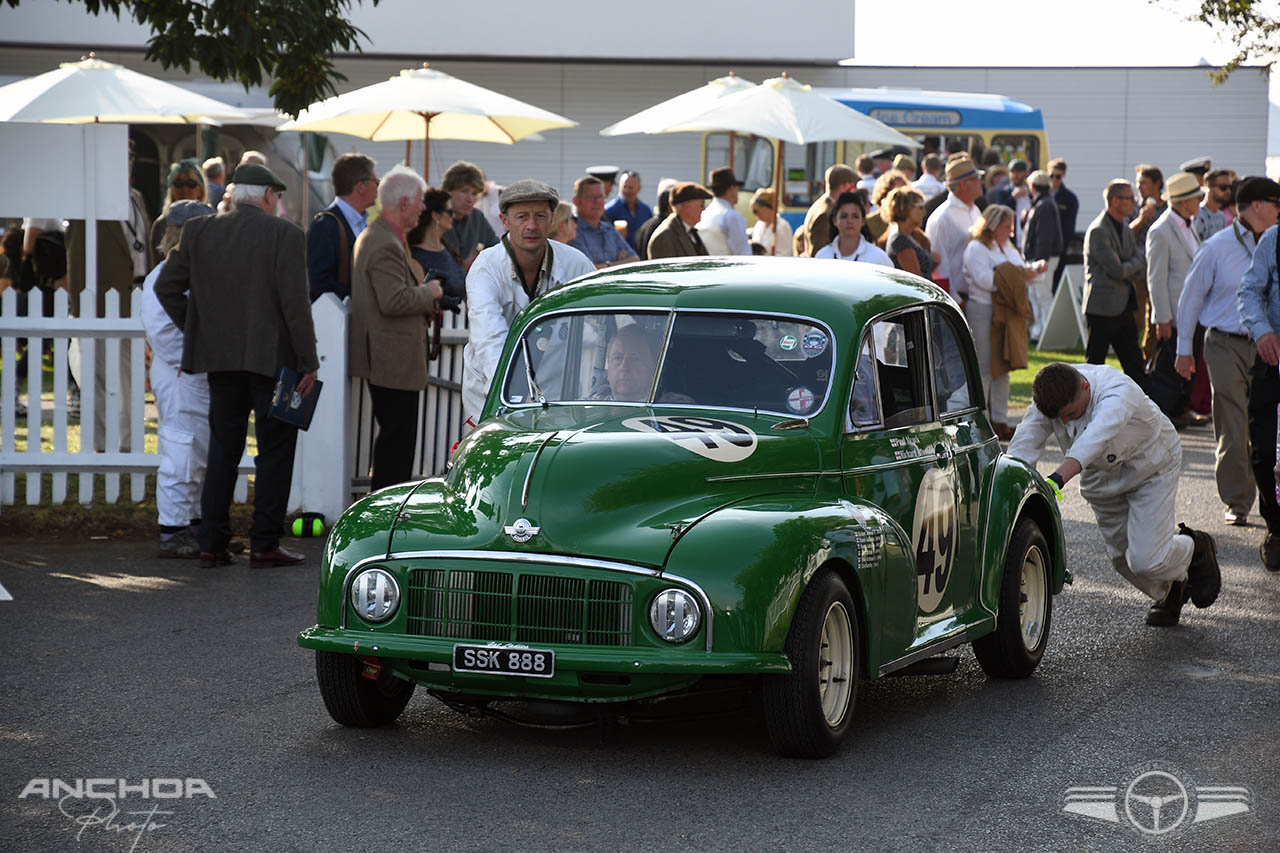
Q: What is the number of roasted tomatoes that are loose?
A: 0